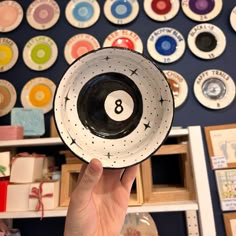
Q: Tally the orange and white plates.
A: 1